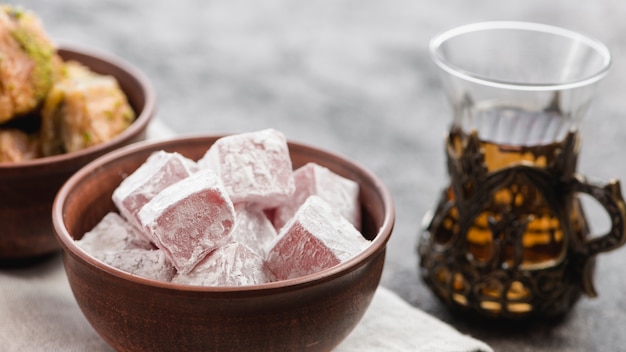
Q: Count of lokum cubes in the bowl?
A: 9